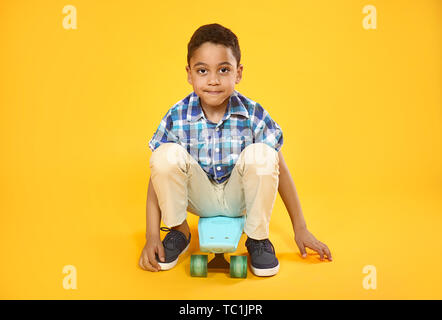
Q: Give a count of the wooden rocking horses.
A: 0